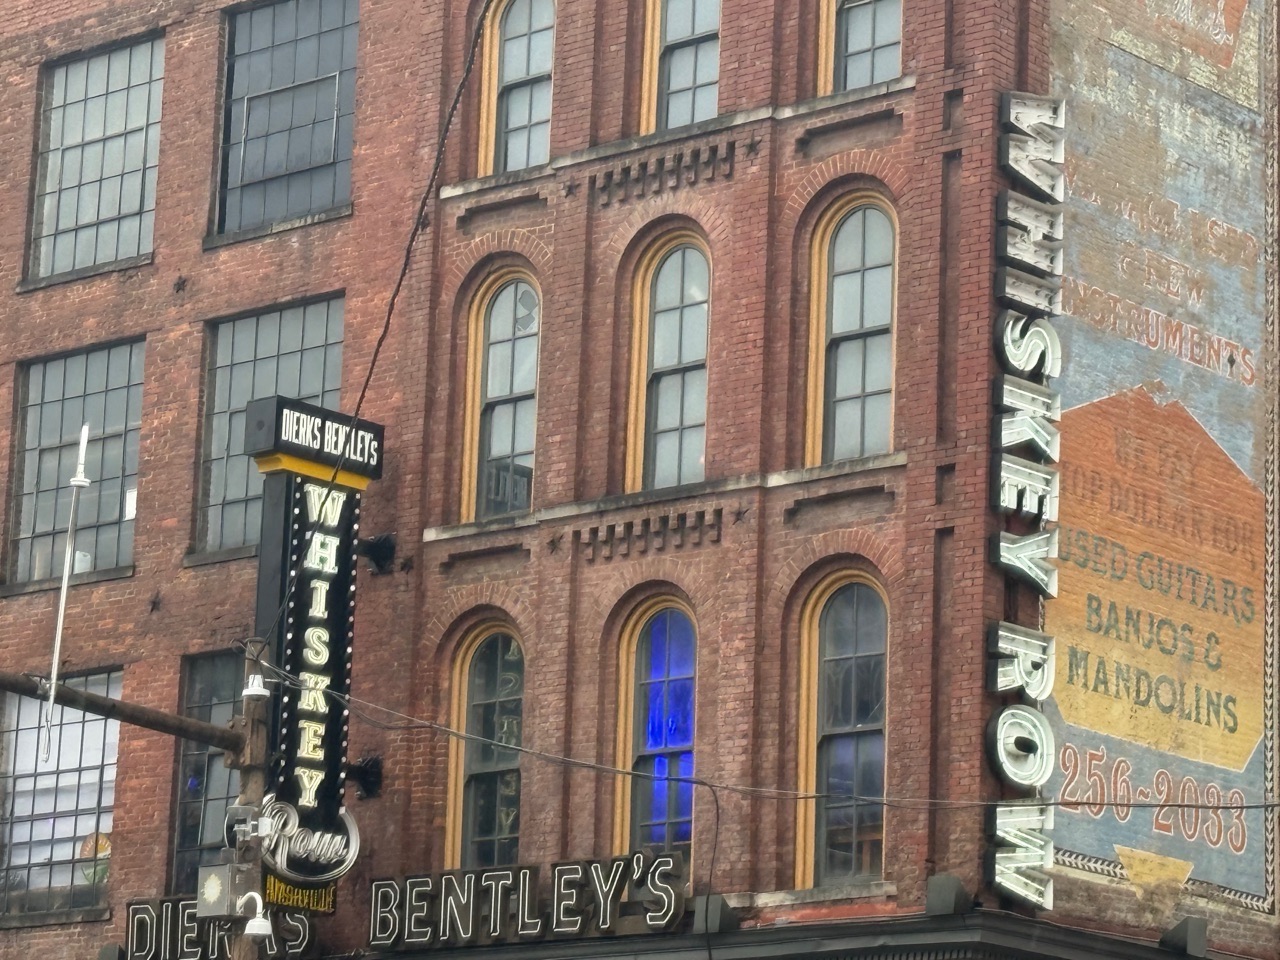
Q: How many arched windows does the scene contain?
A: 9